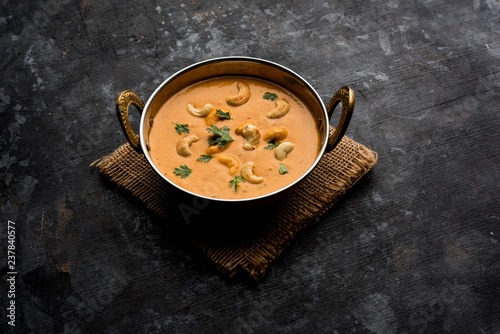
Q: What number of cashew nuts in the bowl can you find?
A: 12